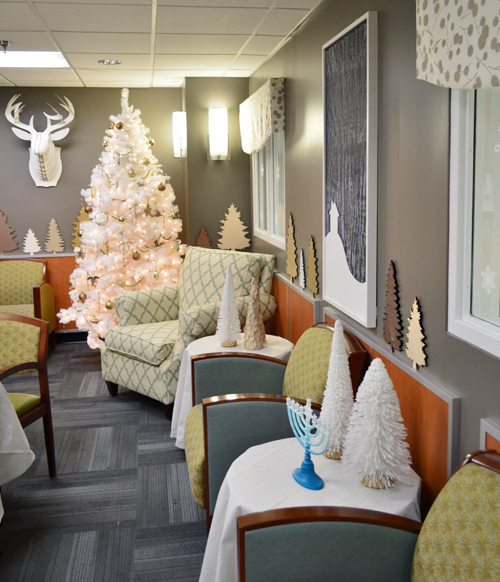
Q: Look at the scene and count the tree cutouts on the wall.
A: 11